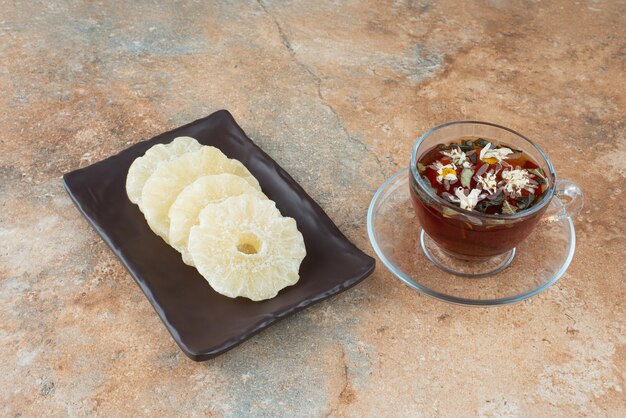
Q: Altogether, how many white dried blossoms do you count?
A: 6